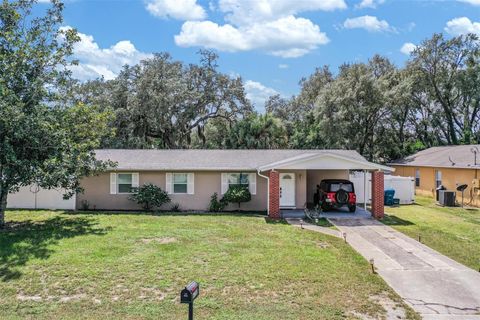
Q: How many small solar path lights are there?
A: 5